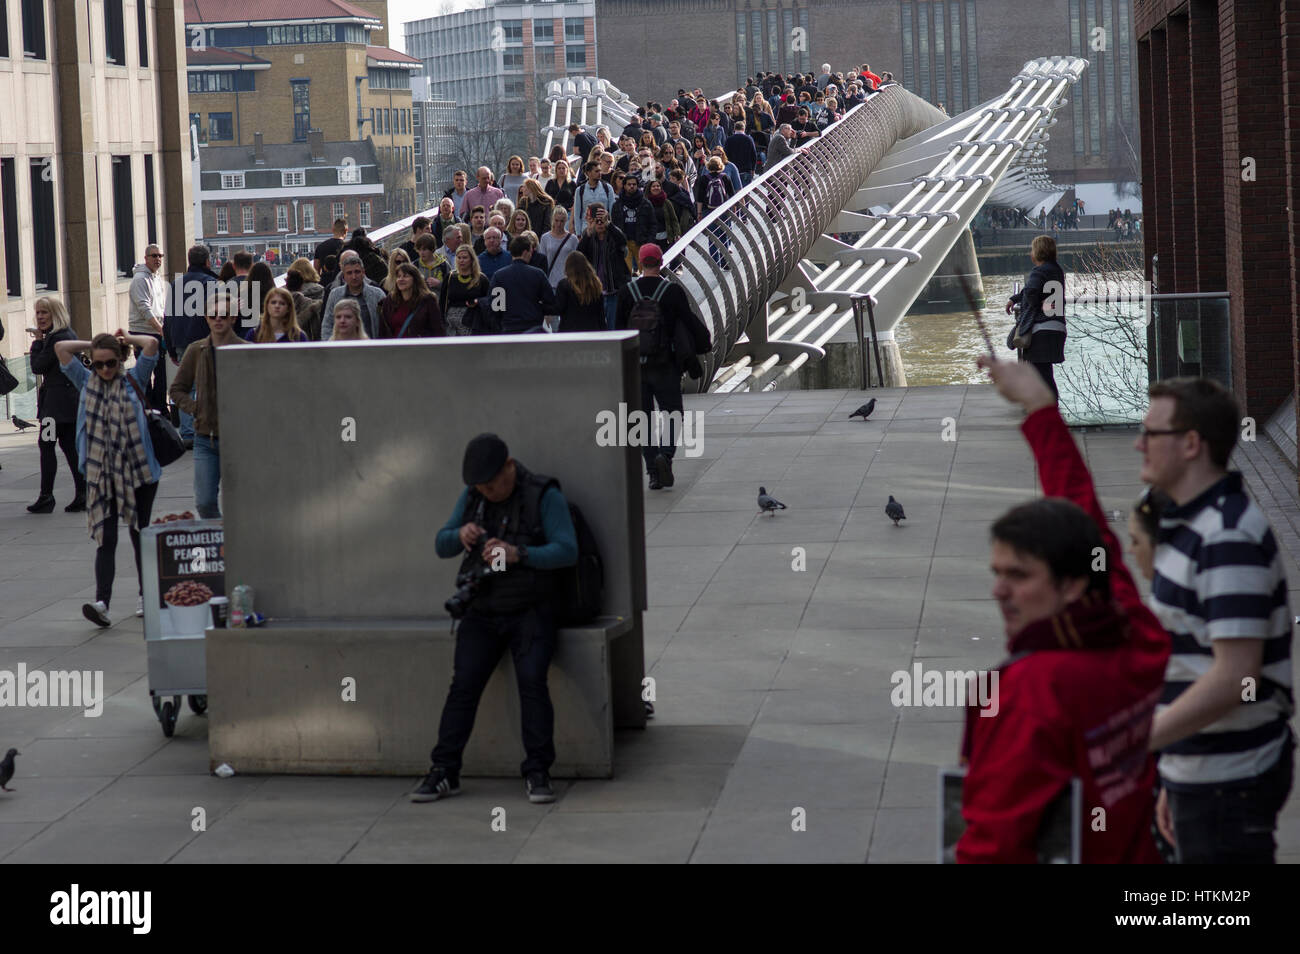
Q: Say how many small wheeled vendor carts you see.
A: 1